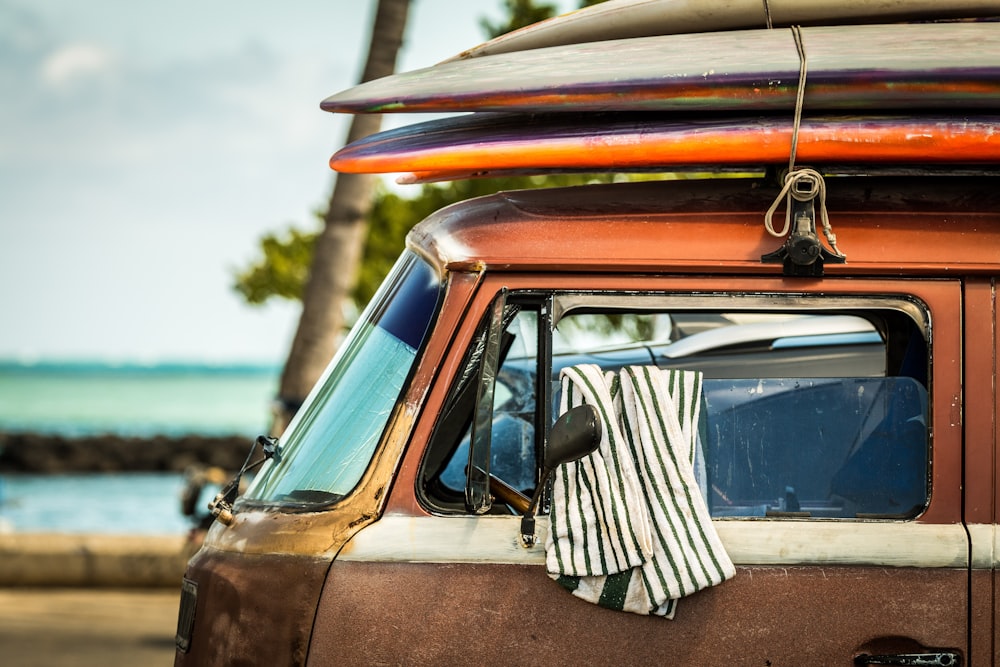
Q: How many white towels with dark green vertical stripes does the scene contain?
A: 2